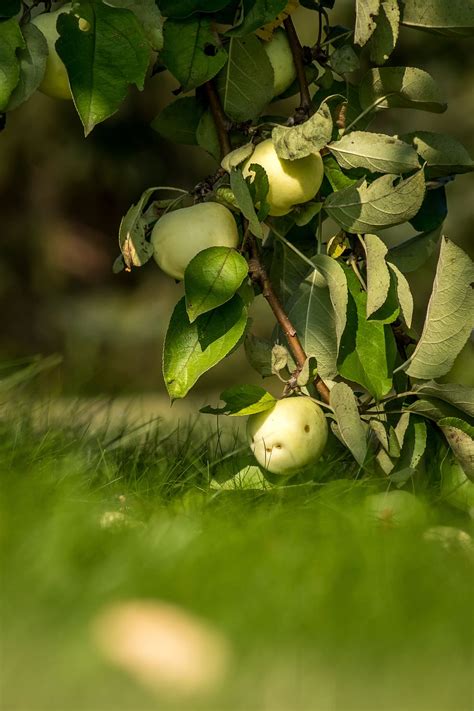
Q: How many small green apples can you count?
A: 5